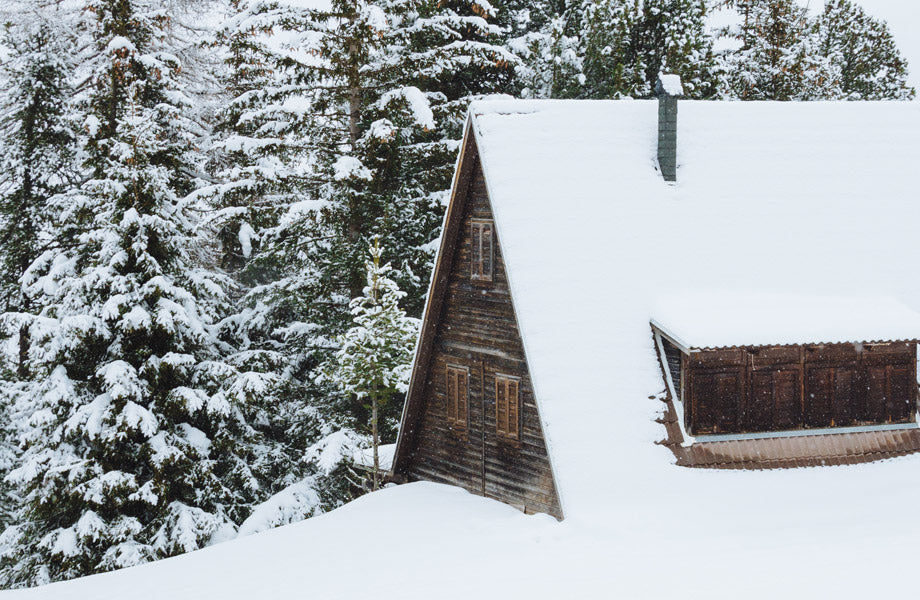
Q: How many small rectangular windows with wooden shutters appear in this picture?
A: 3